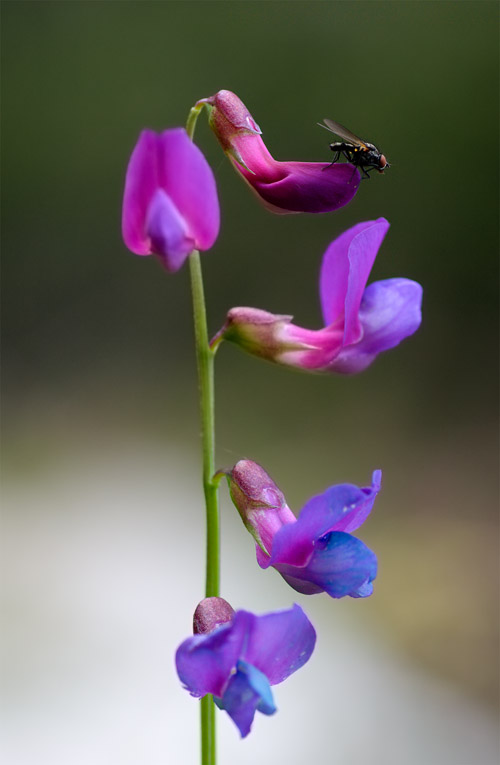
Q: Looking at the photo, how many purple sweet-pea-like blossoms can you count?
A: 5